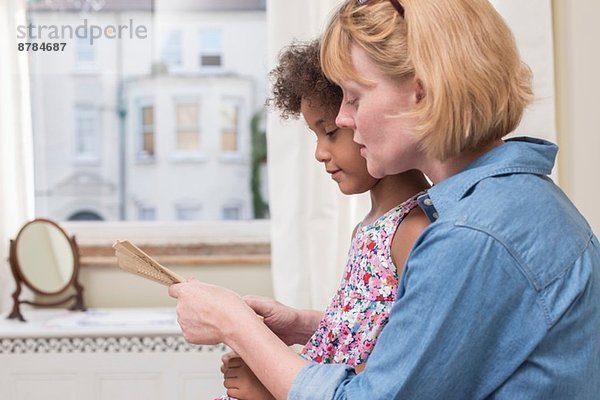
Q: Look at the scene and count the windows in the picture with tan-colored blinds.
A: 3